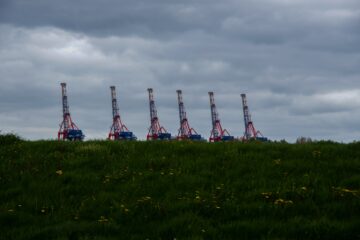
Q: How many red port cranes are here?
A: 6